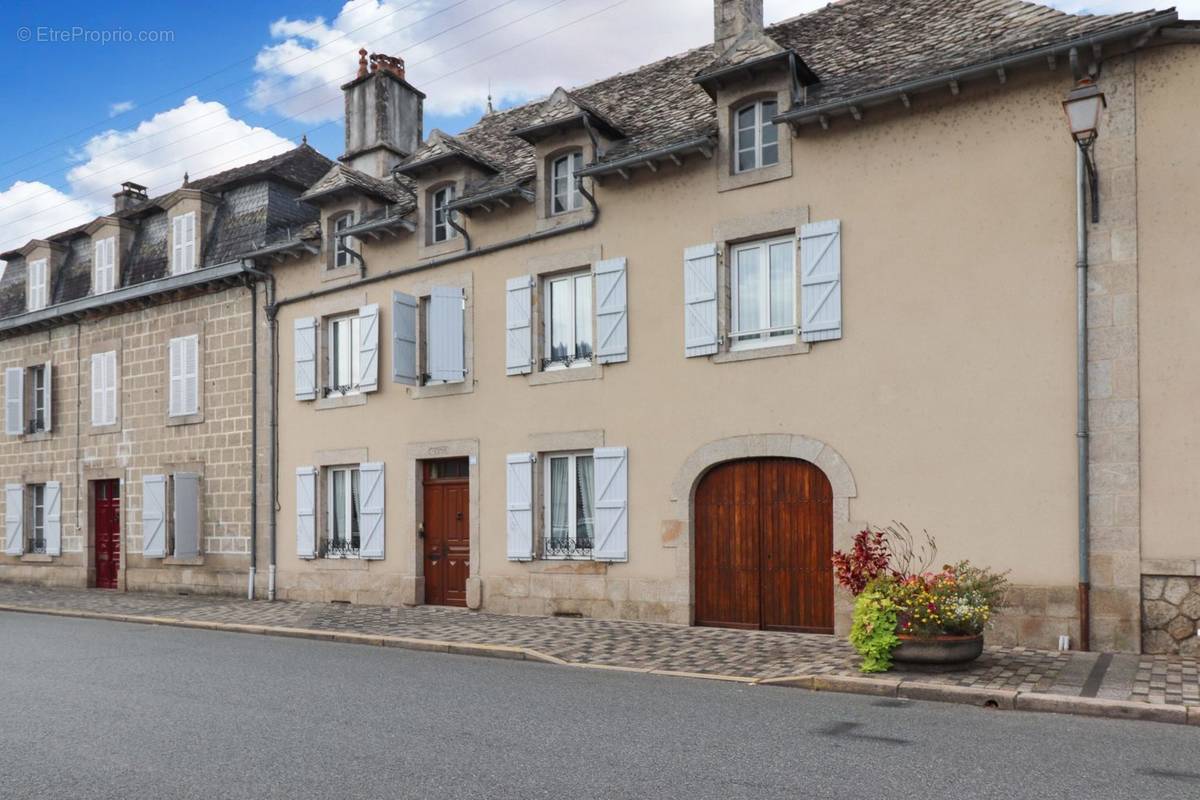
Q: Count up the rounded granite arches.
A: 1